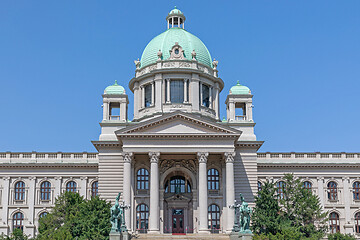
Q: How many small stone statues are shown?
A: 4